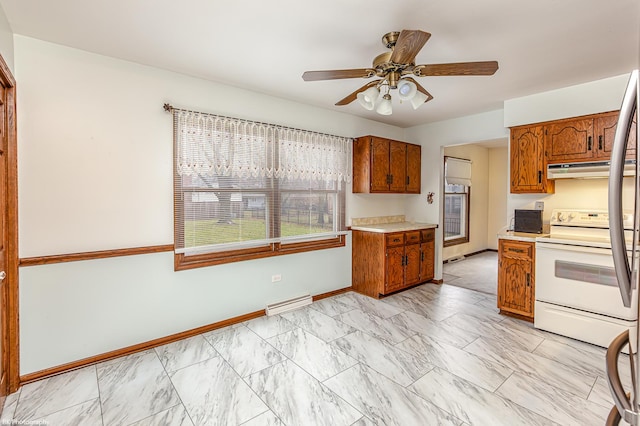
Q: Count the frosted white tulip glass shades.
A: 4